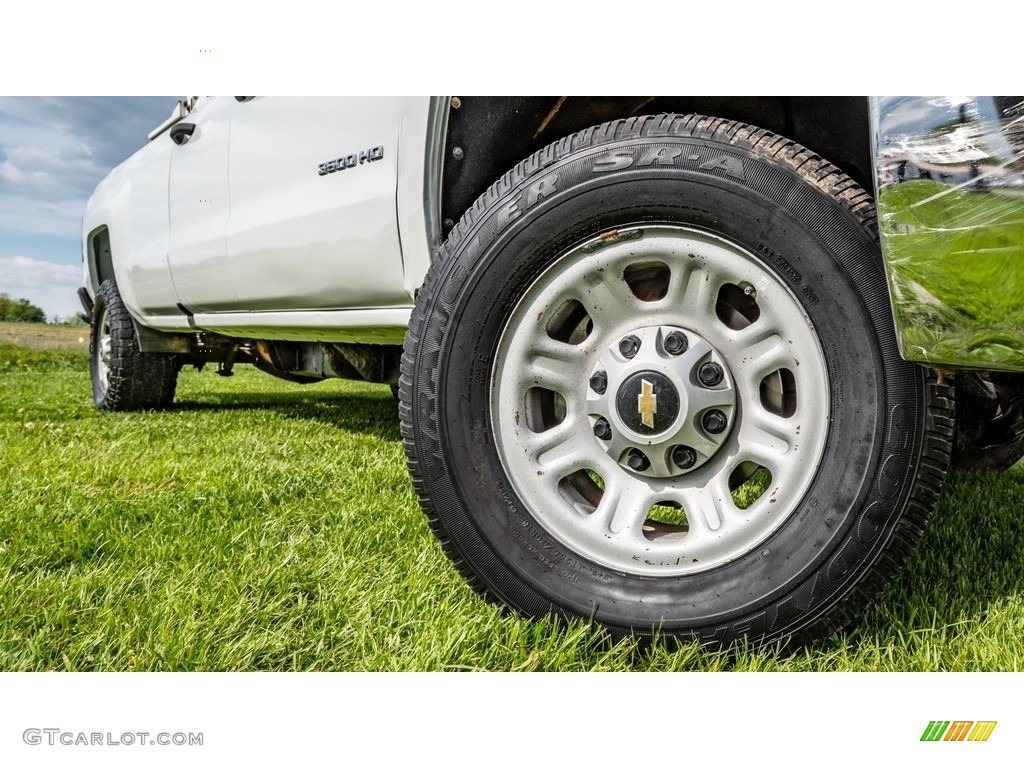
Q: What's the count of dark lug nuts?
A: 8